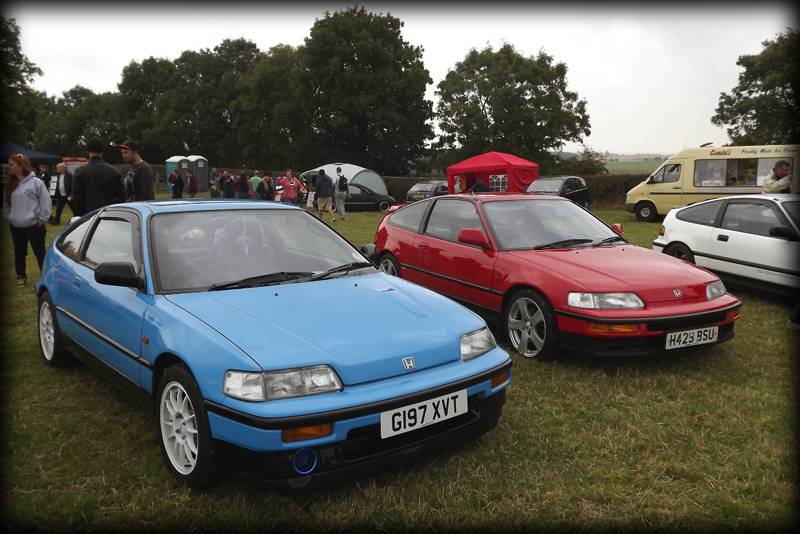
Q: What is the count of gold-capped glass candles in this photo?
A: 0